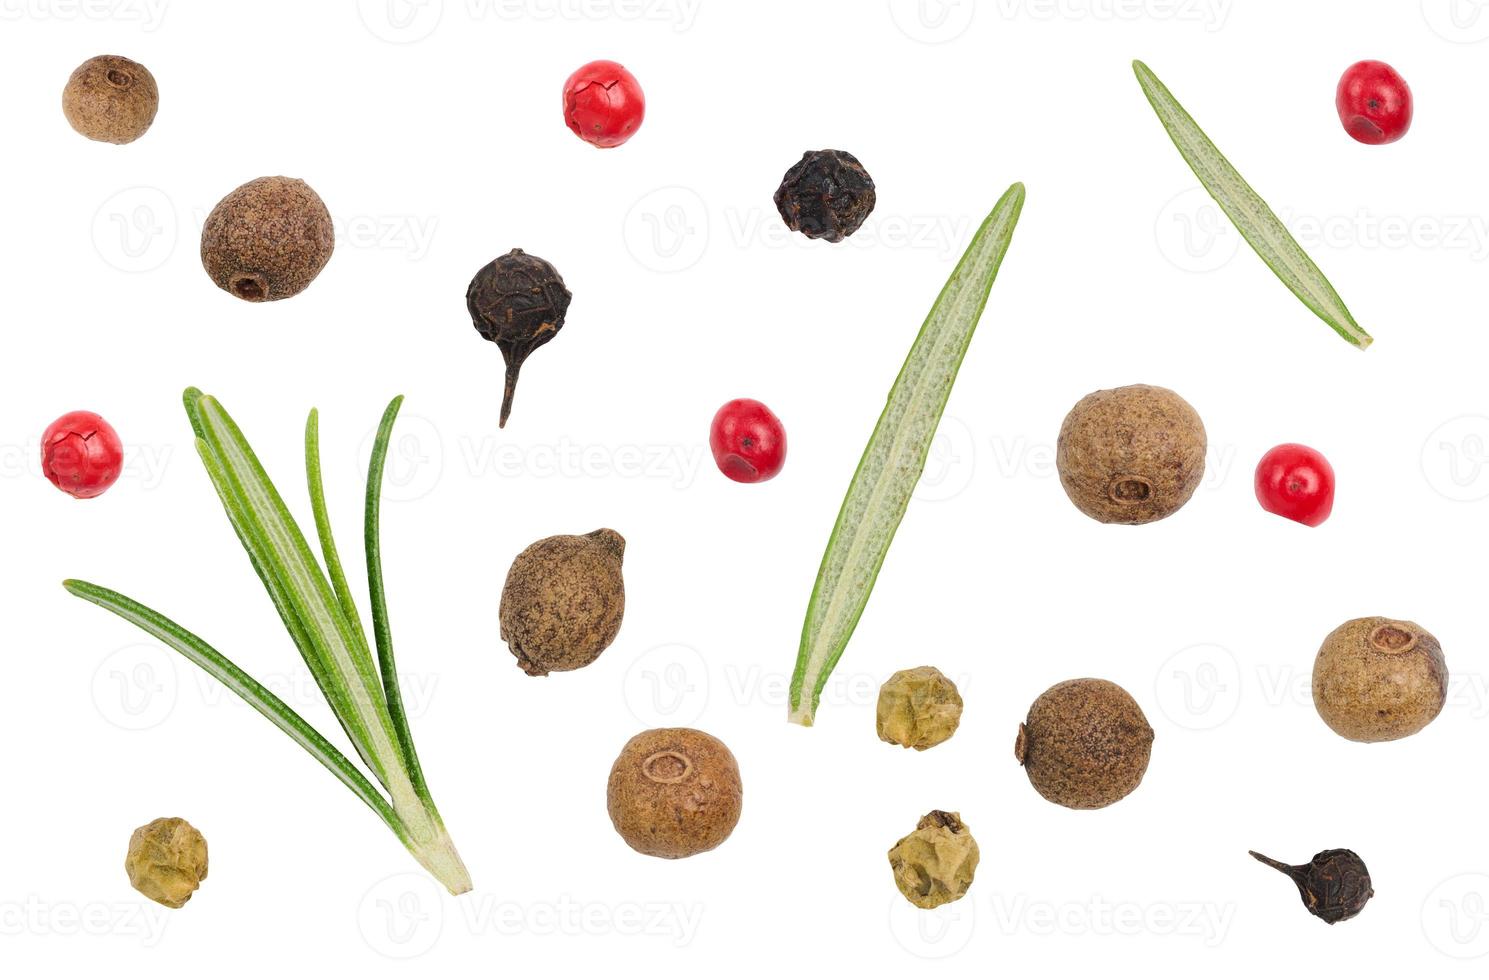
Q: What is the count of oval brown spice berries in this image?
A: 7